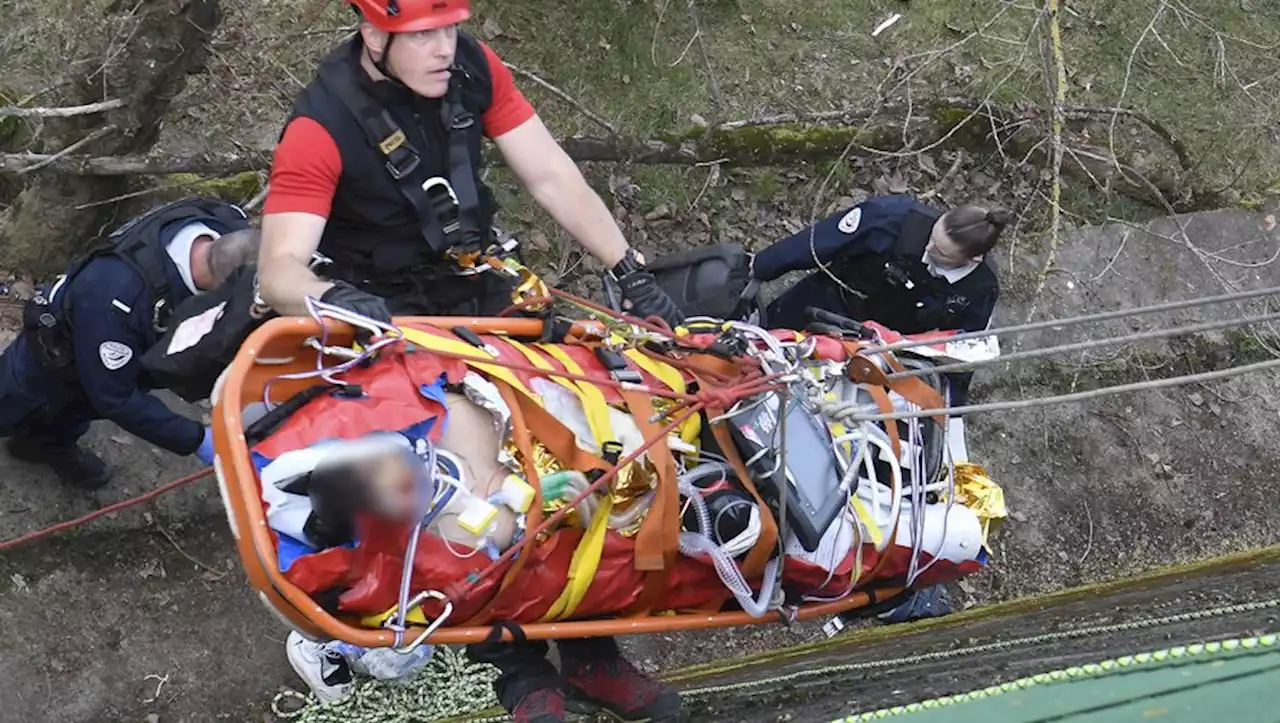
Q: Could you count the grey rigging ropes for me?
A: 3